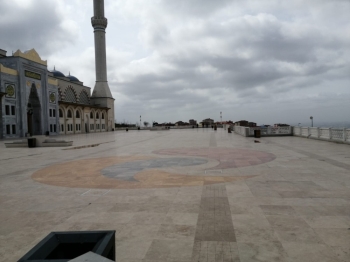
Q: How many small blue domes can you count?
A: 2